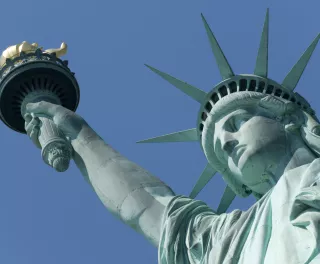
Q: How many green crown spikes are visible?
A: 7